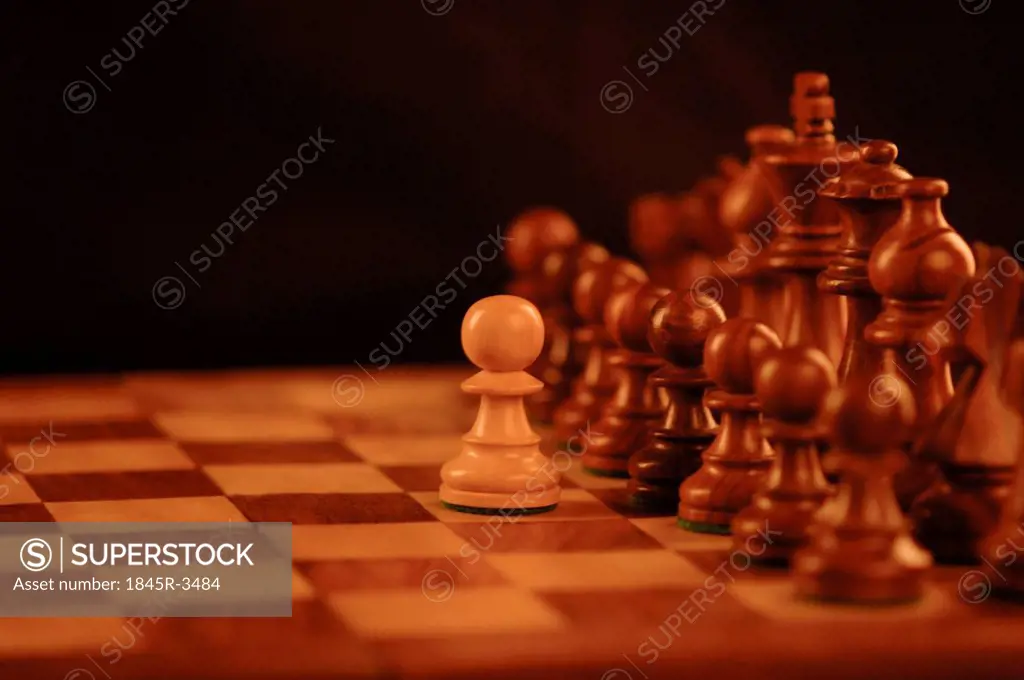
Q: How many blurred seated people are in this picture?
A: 0